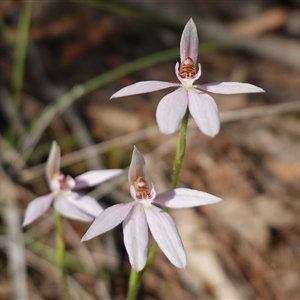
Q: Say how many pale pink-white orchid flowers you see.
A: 3